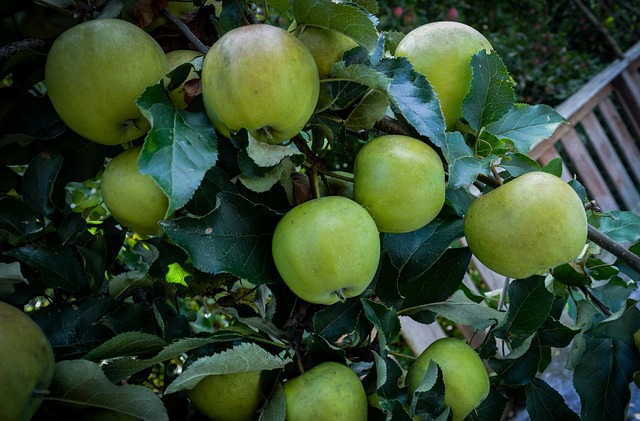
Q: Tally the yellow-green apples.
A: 13